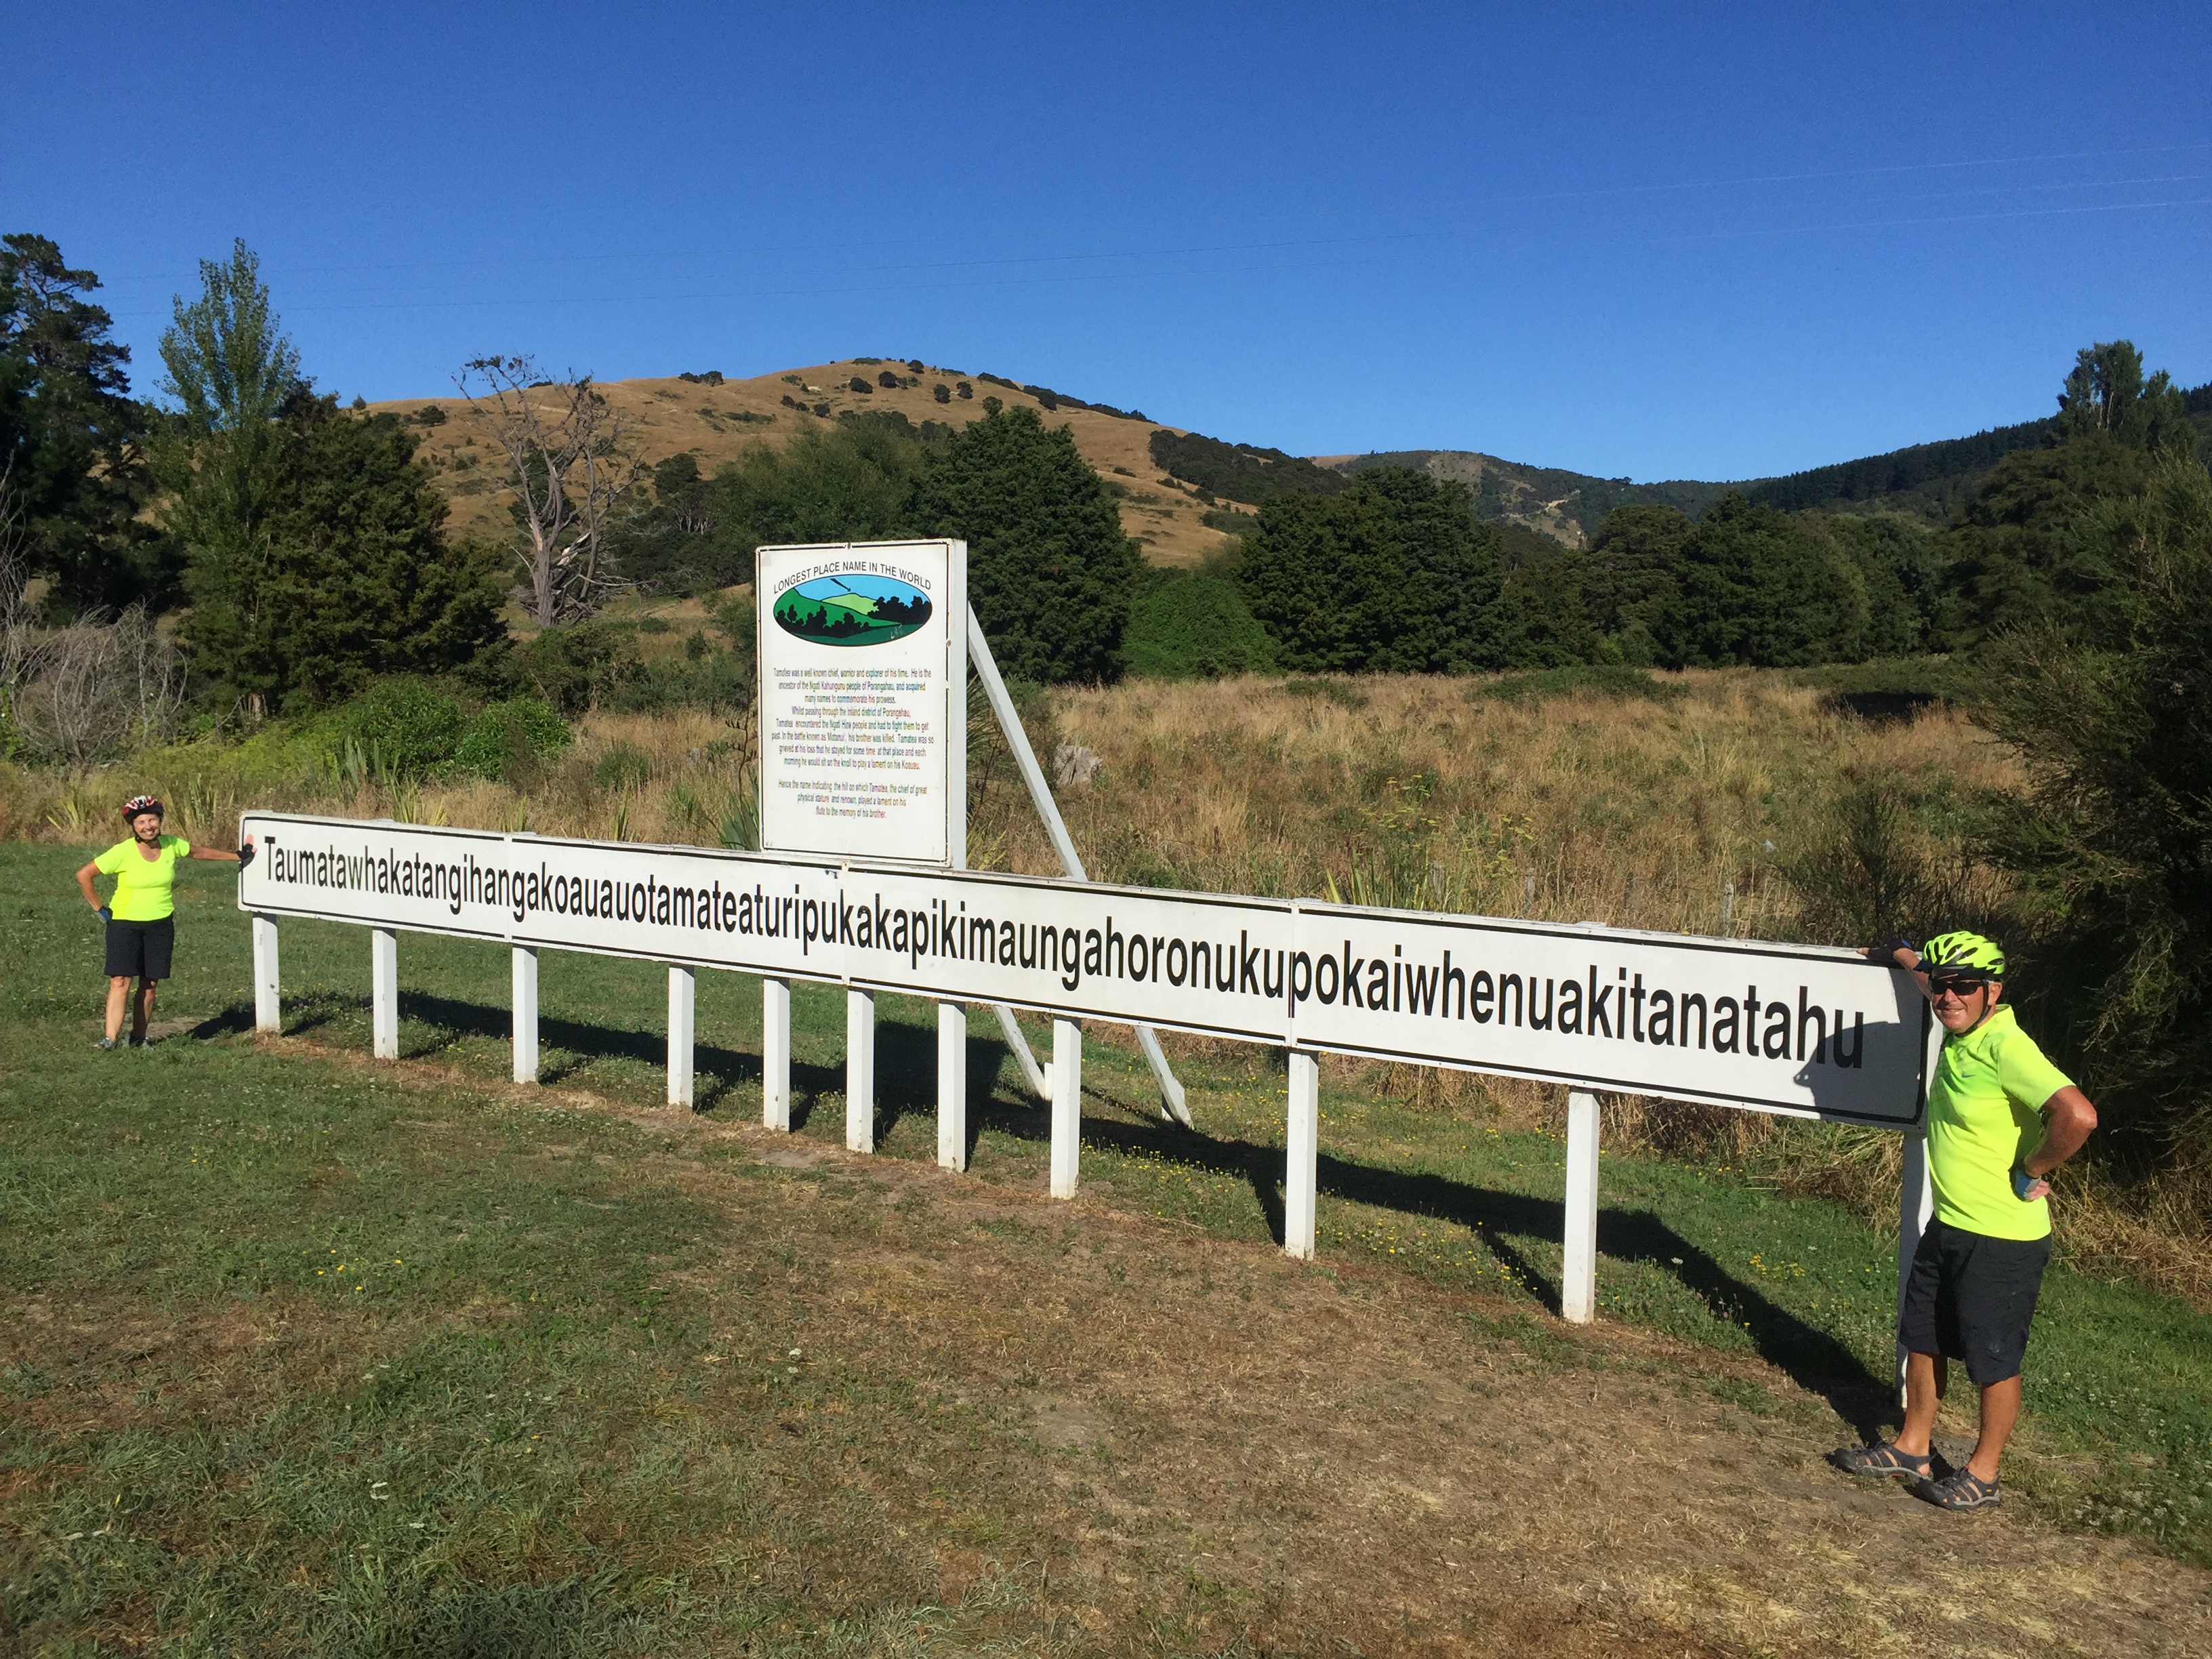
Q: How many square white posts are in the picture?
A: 11